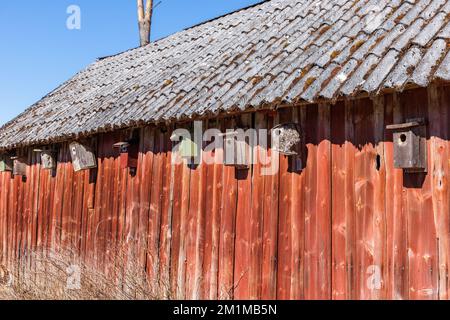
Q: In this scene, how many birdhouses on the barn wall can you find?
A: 9